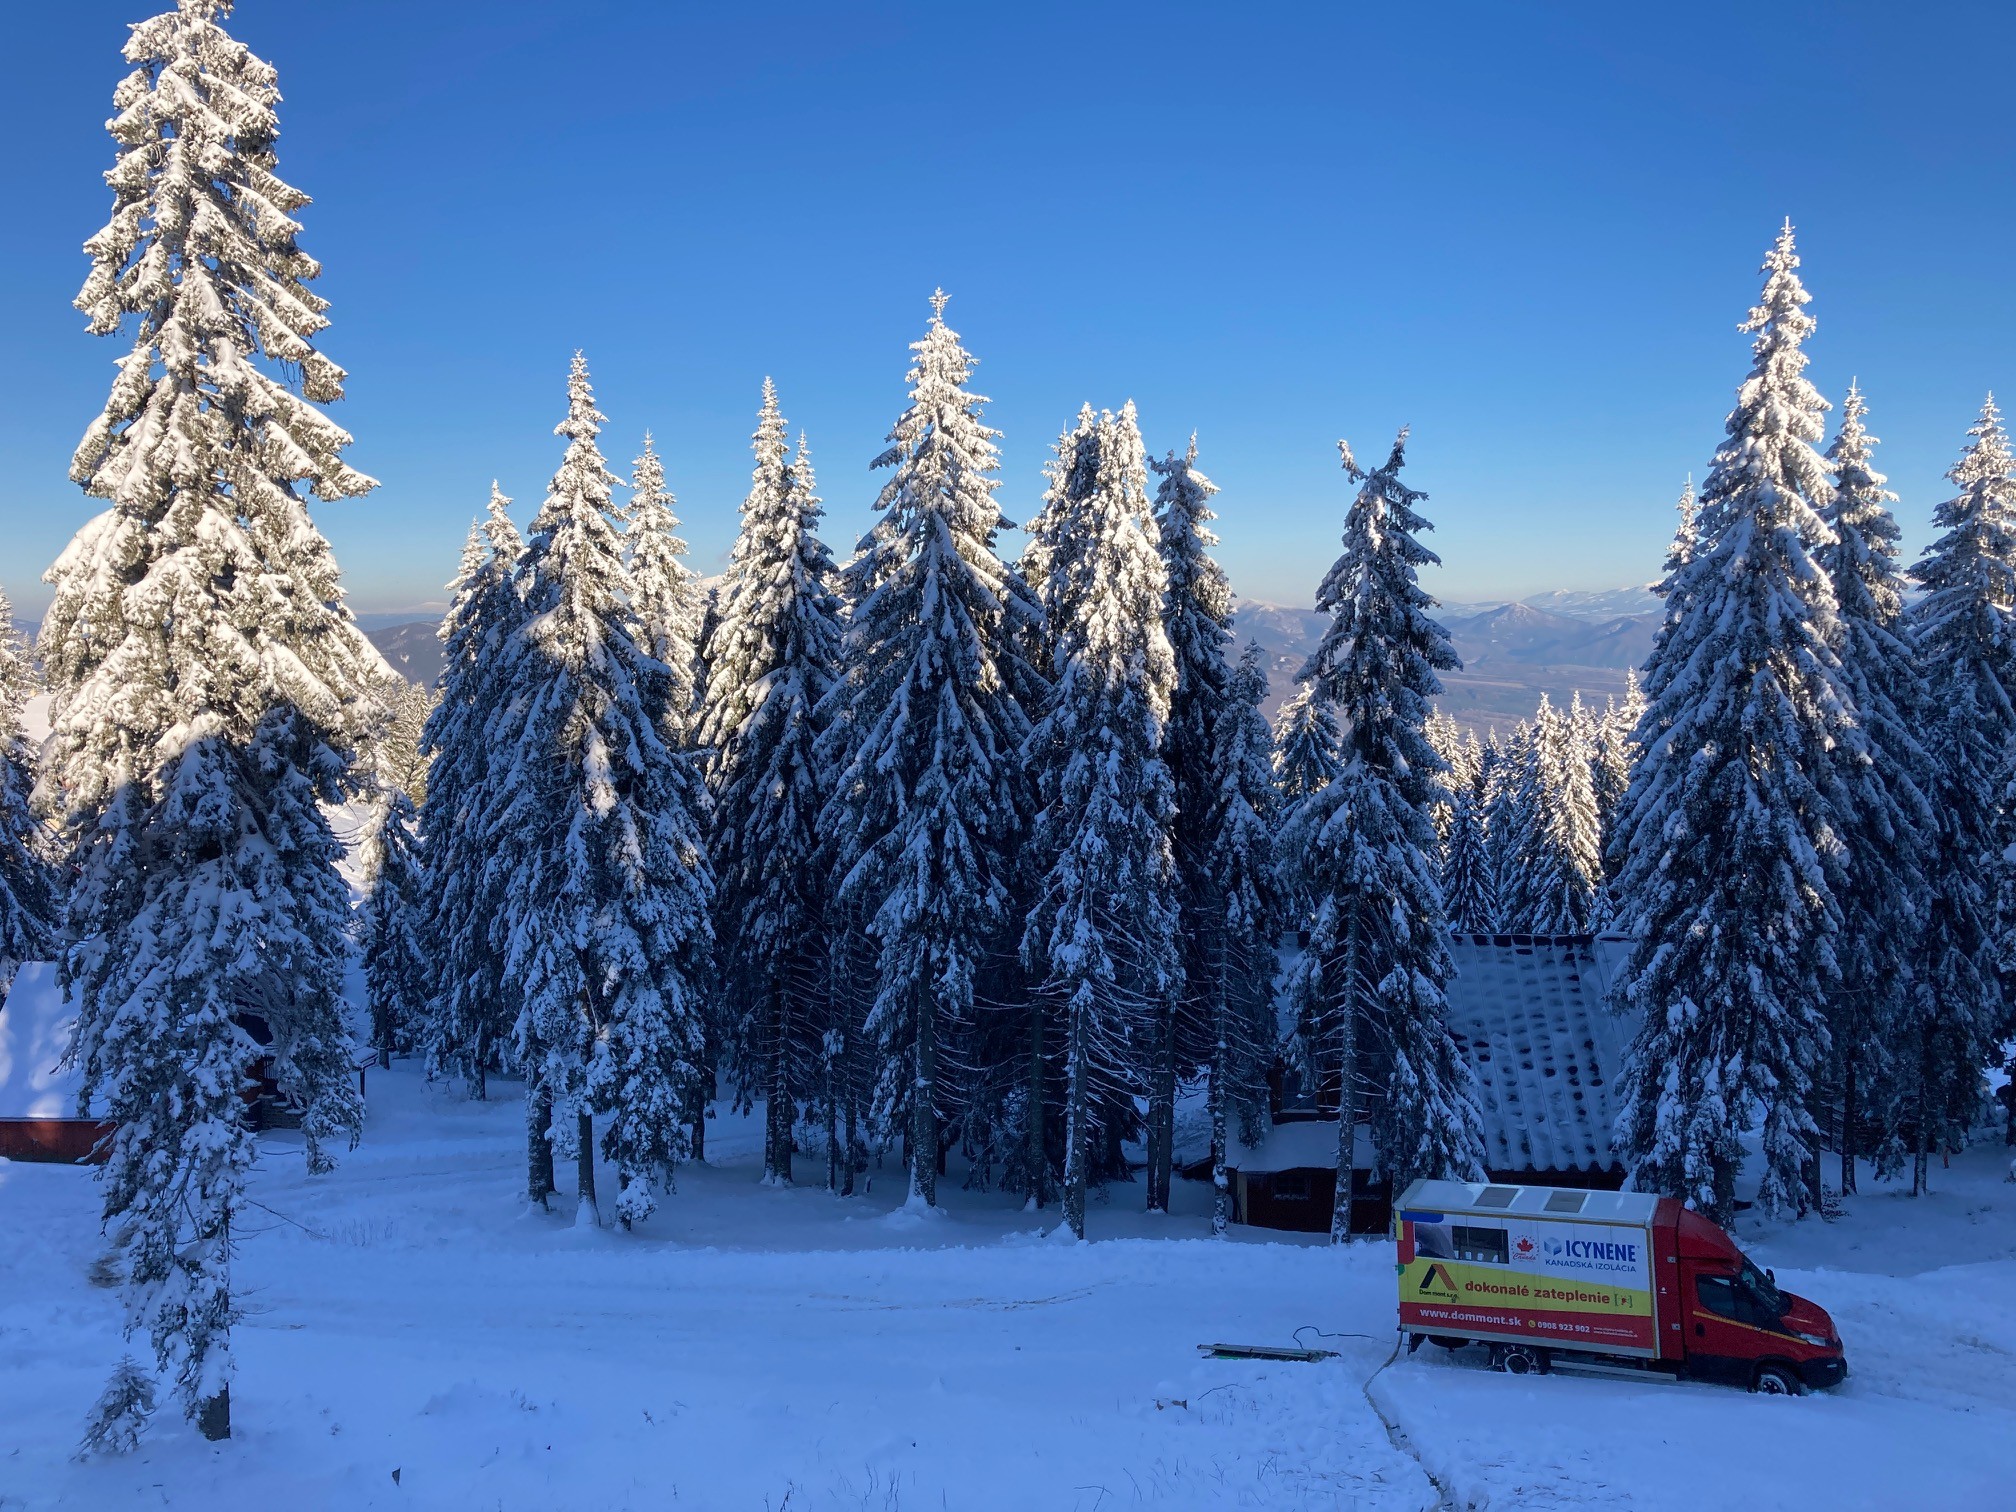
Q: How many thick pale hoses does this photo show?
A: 1